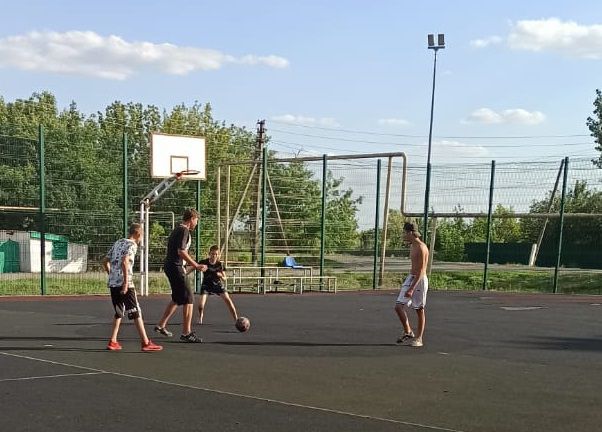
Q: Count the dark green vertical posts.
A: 9